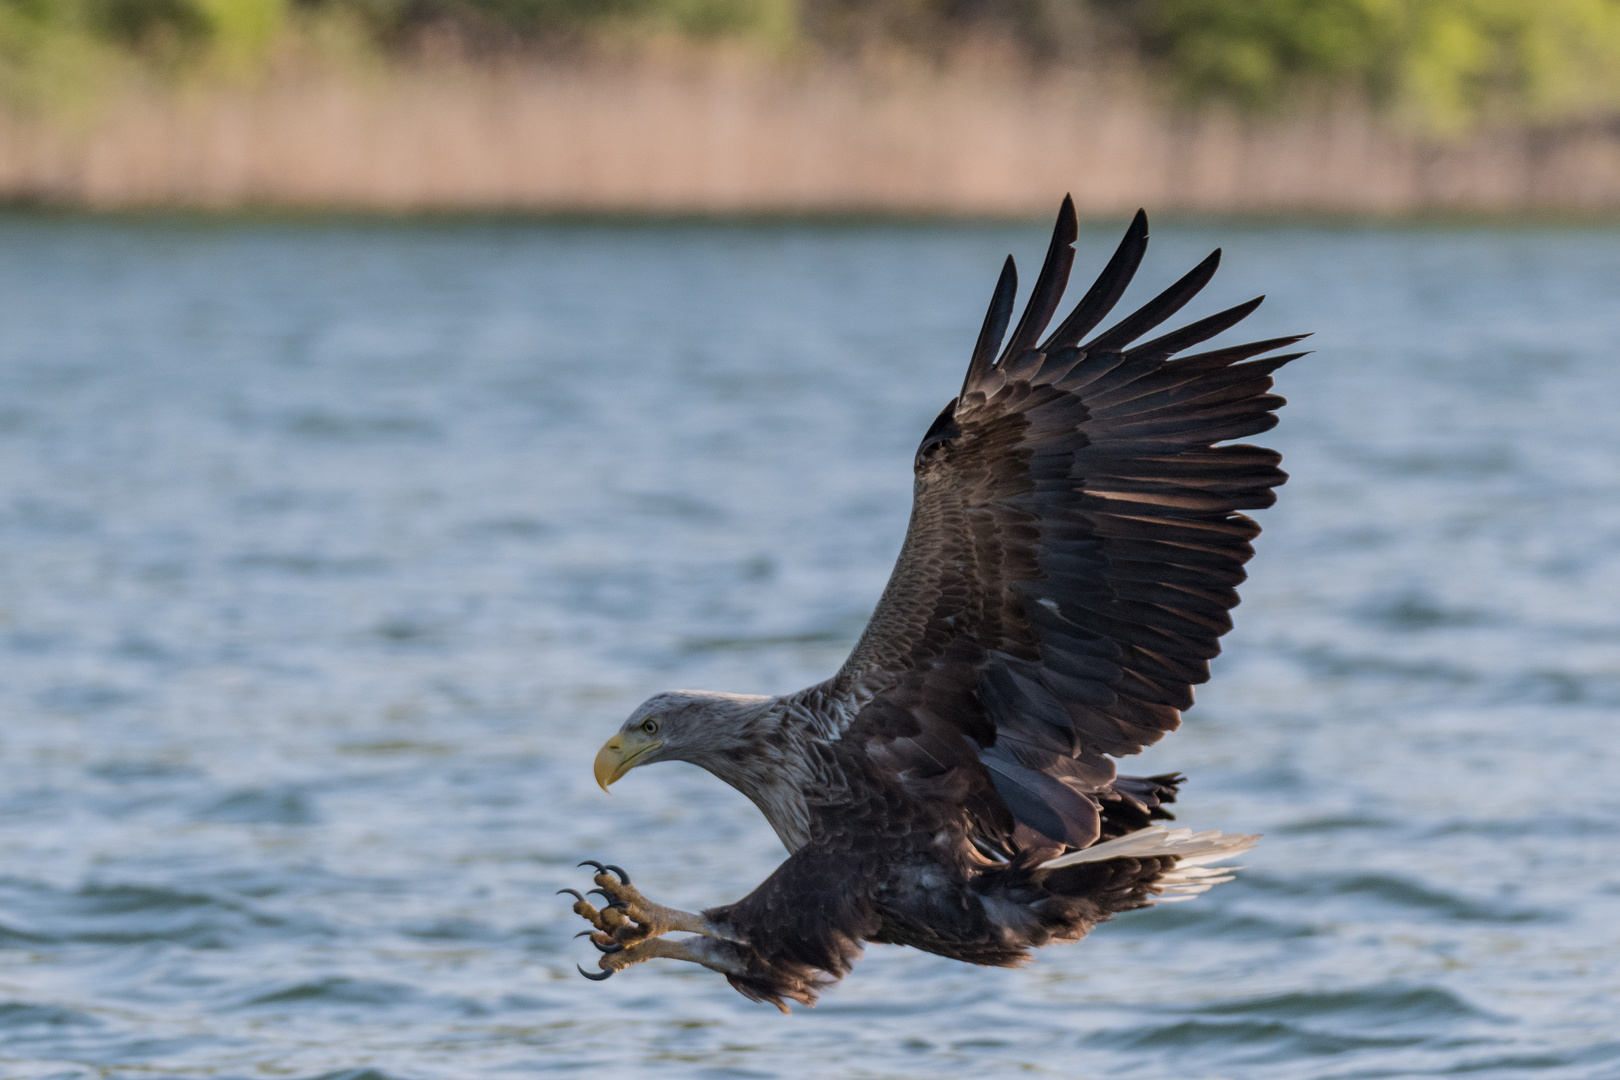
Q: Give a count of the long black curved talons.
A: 8